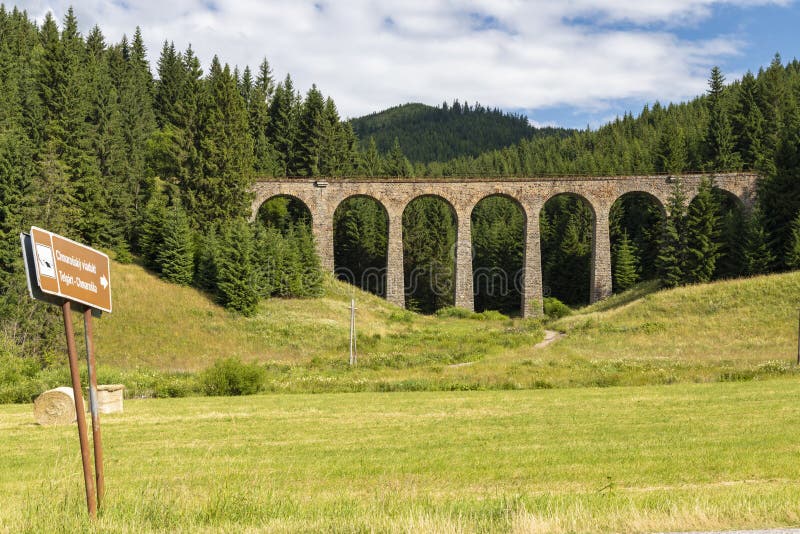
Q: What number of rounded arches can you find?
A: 7